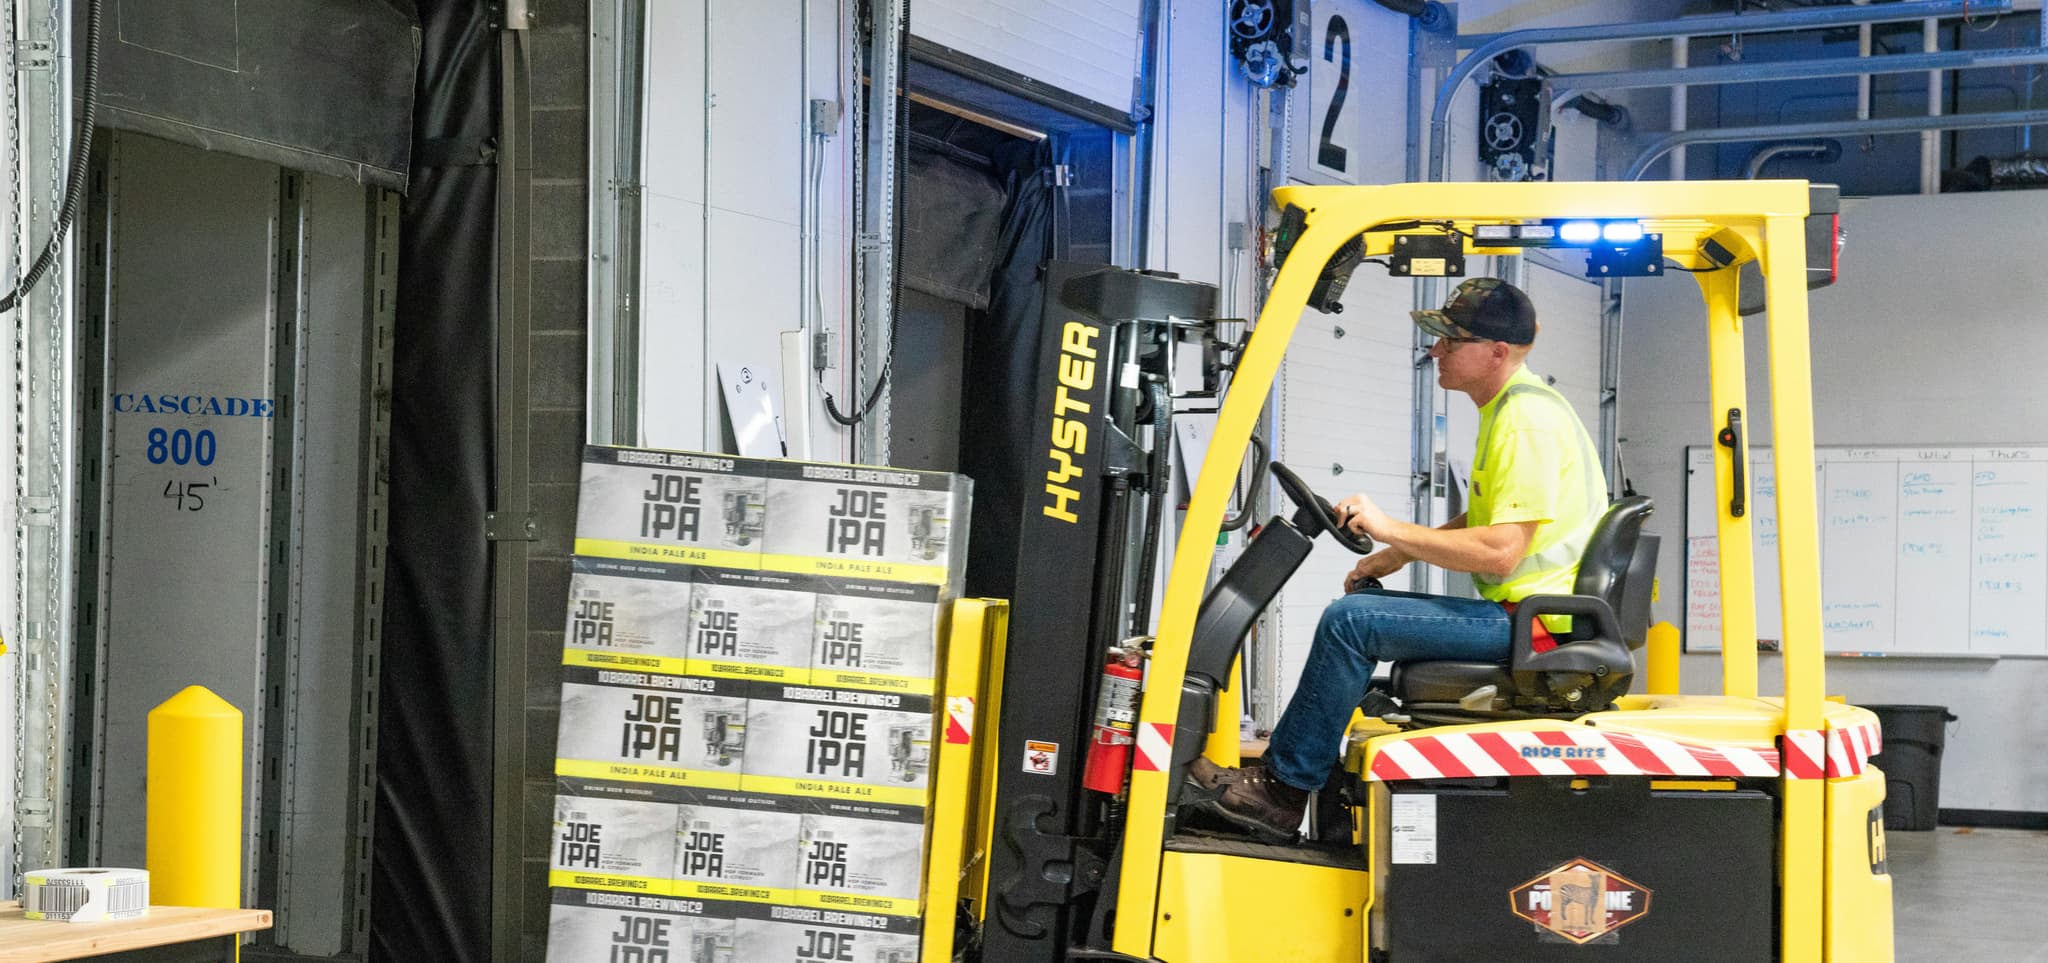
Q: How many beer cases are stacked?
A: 12